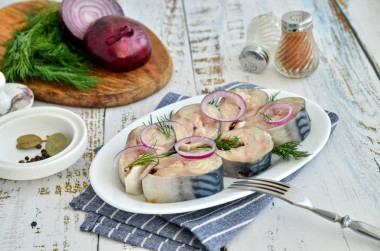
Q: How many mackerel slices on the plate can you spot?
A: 7